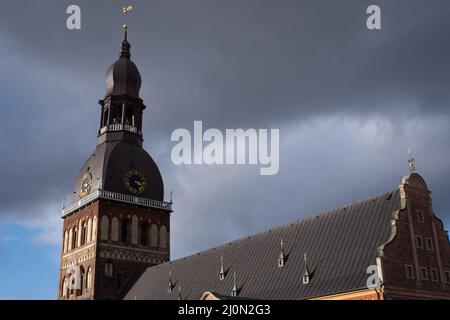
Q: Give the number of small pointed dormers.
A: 6